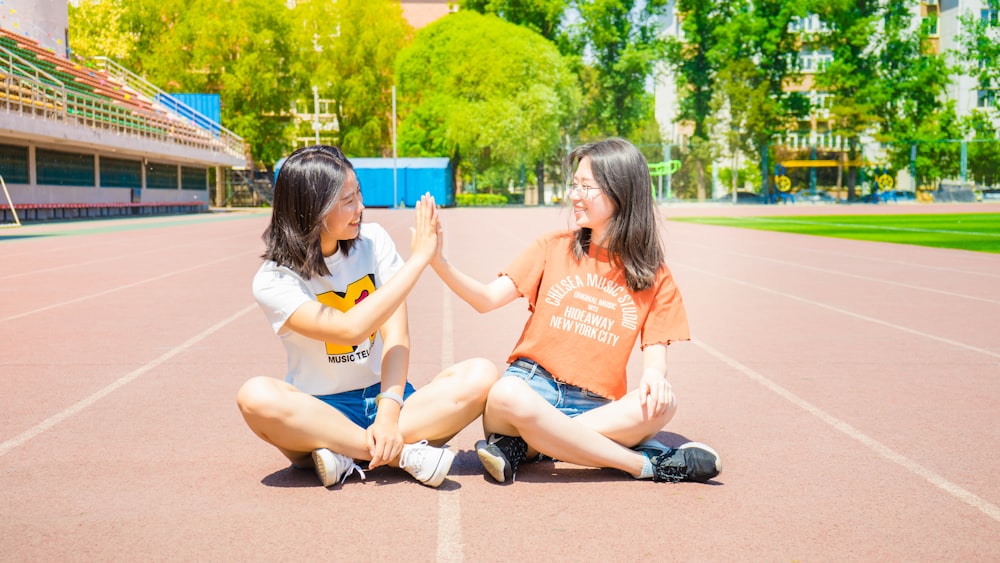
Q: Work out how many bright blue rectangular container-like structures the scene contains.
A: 2